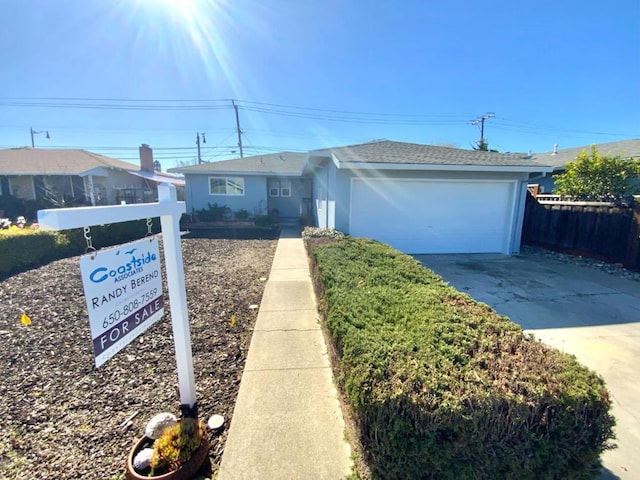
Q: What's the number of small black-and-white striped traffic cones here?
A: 0